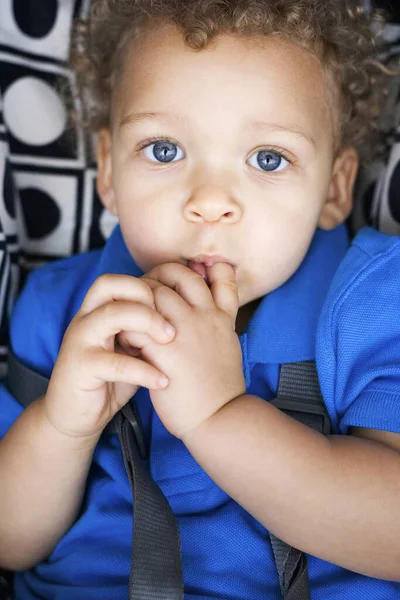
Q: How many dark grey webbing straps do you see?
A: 2